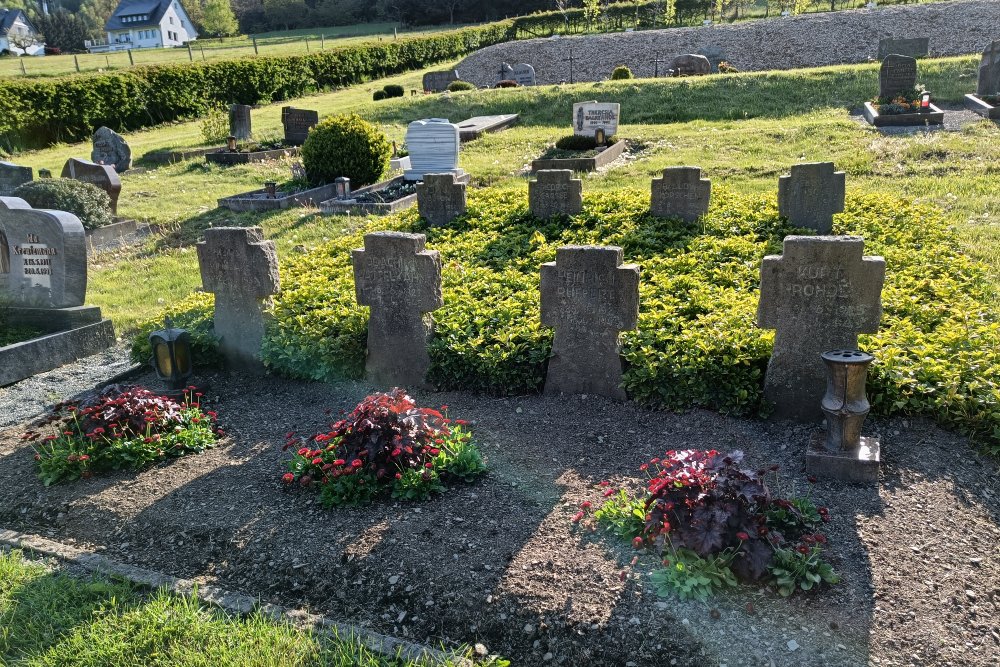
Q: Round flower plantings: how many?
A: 3